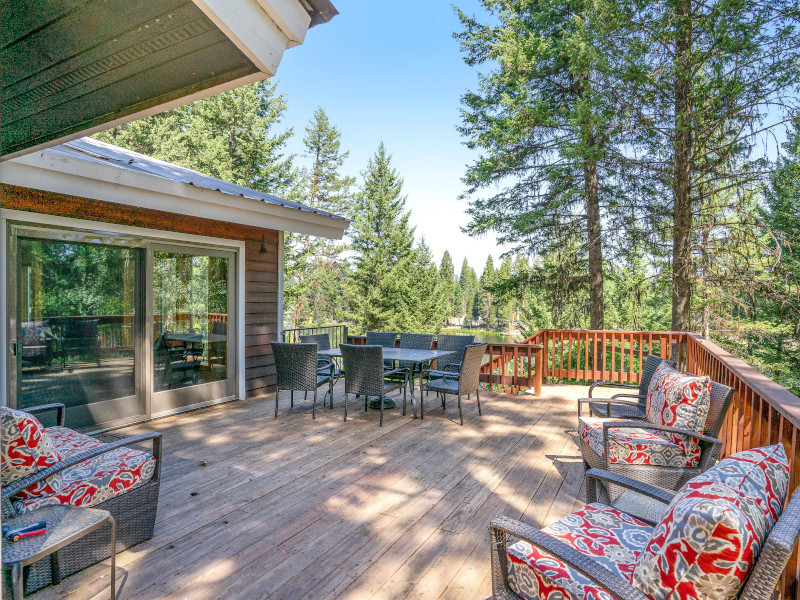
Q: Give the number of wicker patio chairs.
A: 11